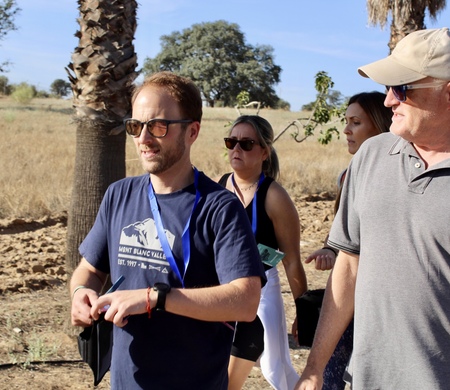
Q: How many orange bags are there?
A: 0